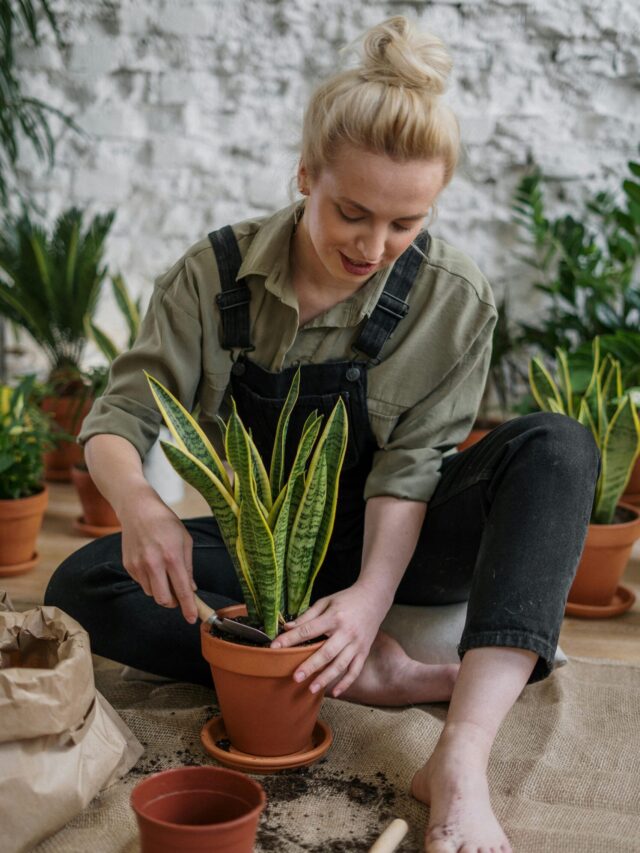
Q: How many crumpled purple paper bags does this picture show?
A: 0